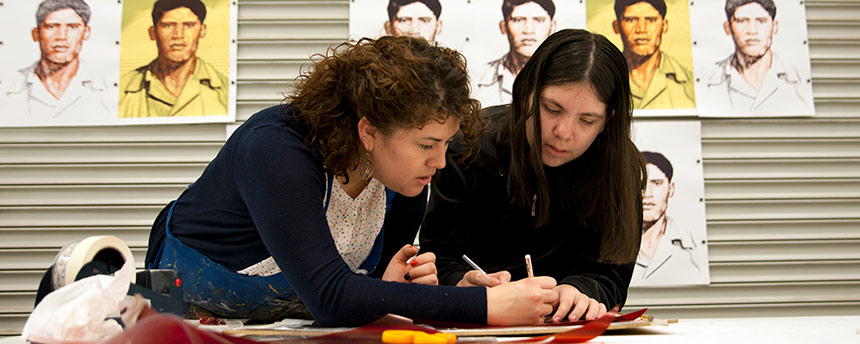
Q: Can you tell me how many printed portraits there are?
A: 7